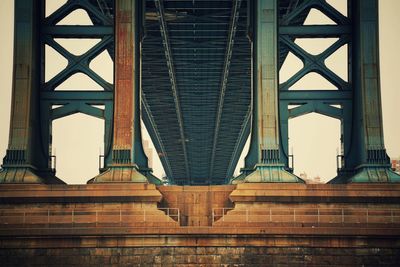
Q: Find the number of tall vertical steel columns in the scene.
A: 4